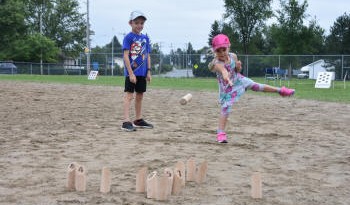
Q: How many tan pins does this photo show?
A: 12